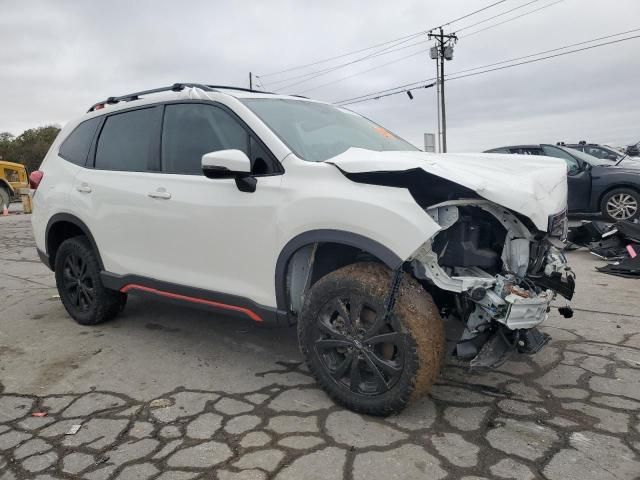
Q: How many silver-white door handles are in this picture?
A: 2